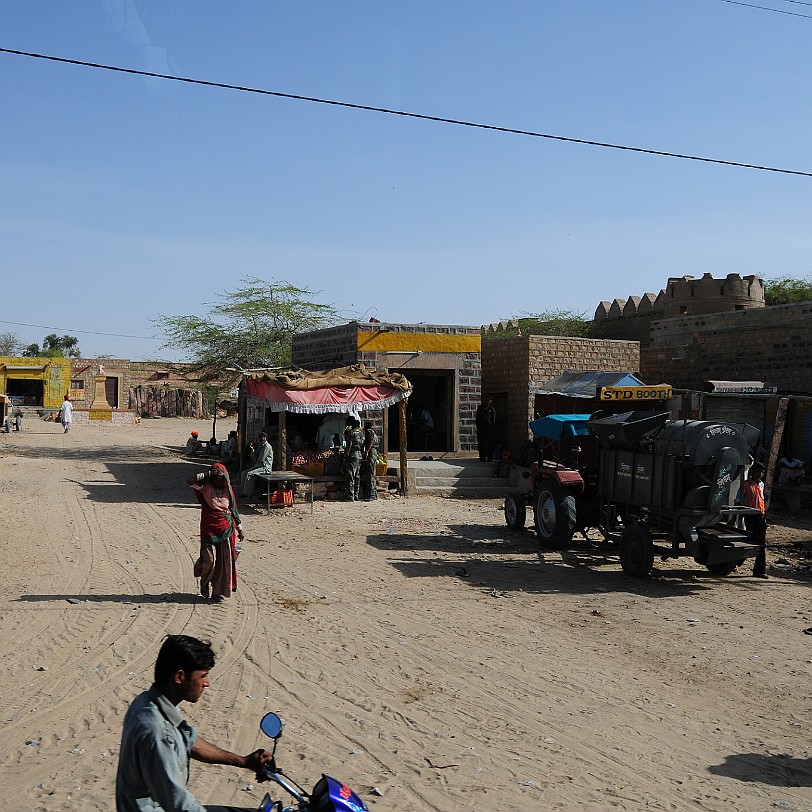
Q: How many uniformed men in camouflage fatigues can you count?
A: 2